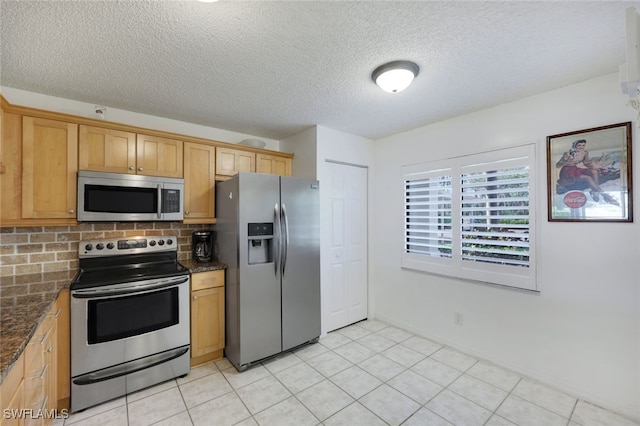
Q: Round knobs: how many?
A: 13